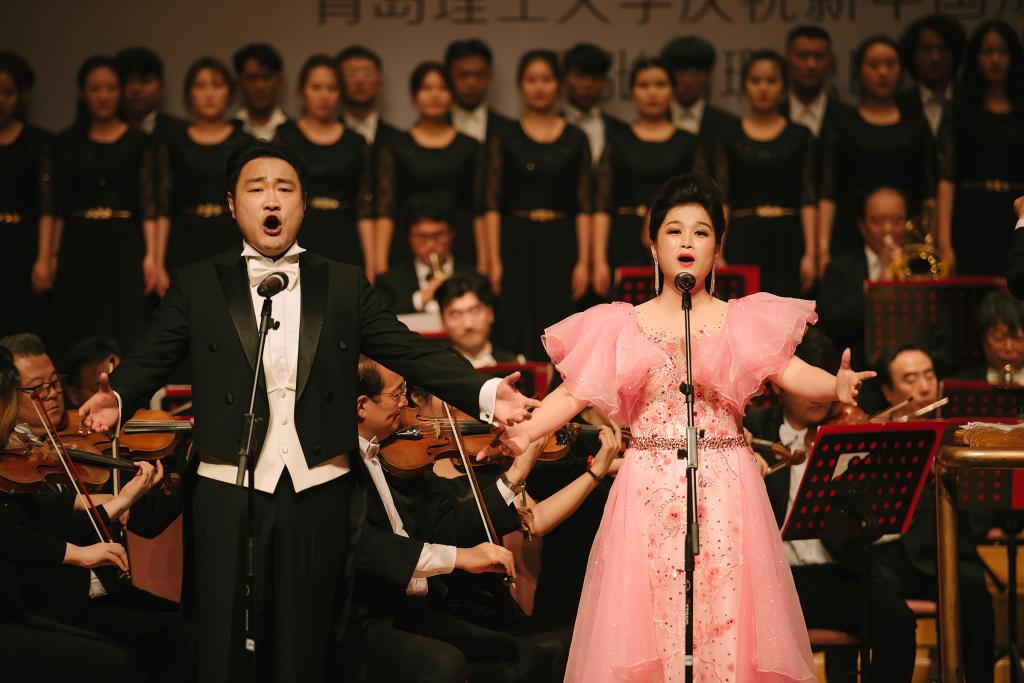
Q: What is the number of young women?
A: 11